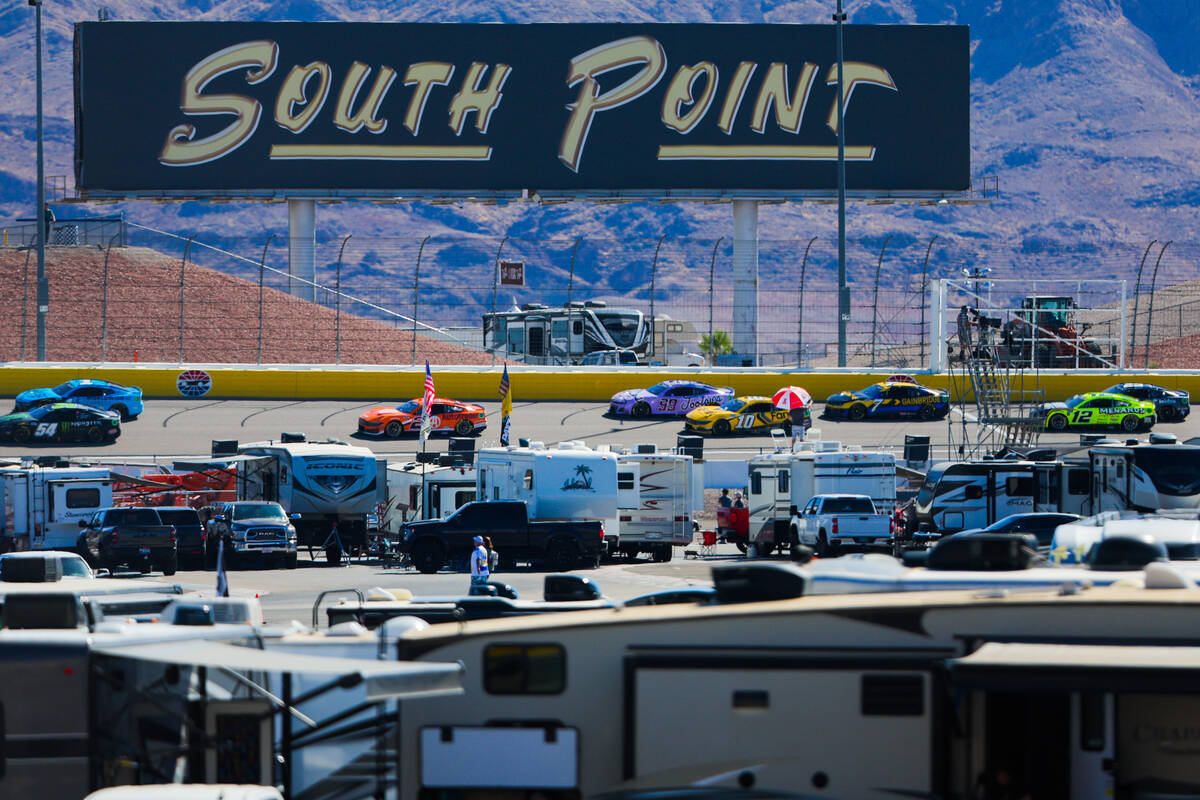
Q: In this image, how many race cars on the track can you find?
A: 8